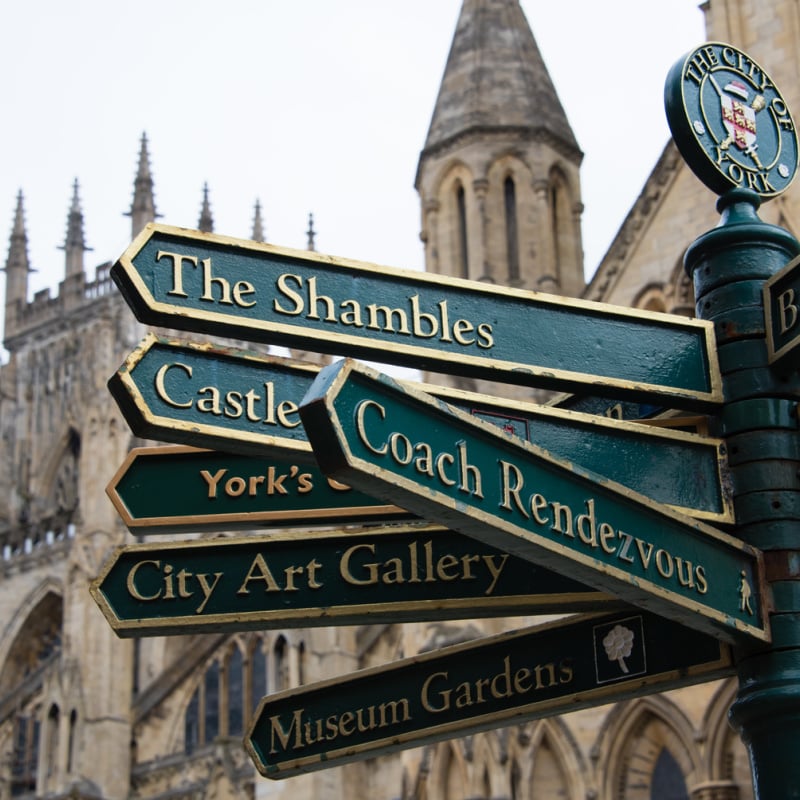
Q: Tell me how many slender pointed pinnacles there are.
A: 6